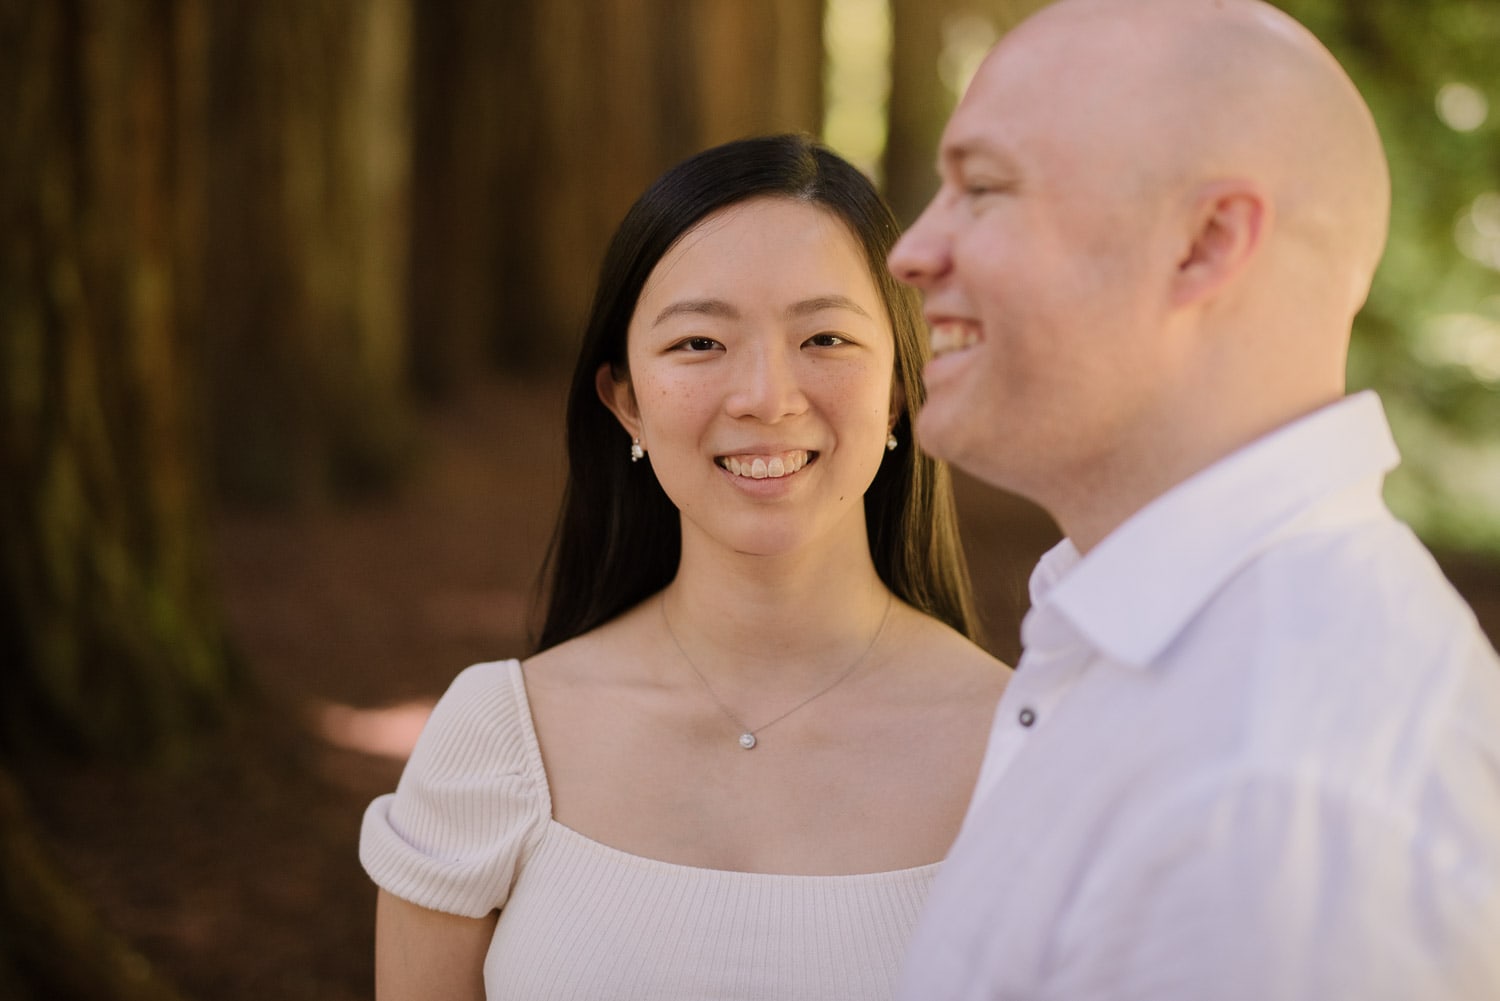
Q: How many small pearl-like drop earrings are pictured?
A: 2